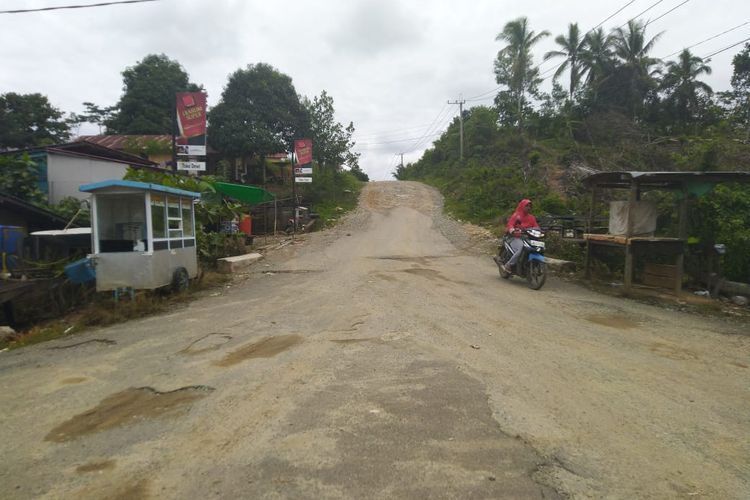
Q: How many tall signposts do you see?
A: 2